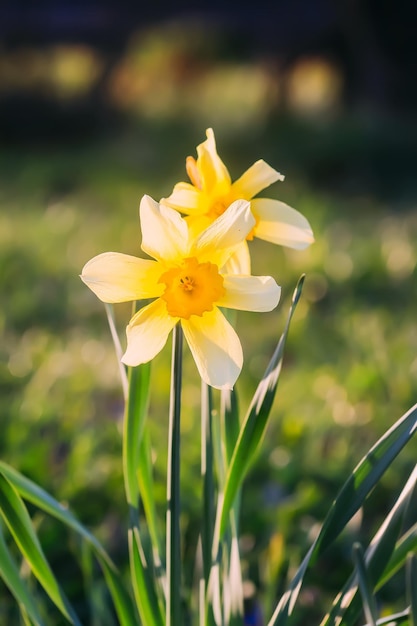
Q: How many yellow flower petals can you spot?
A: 12